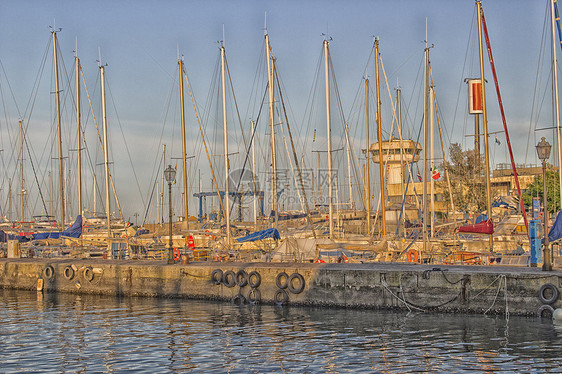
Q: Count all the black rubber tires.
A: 14